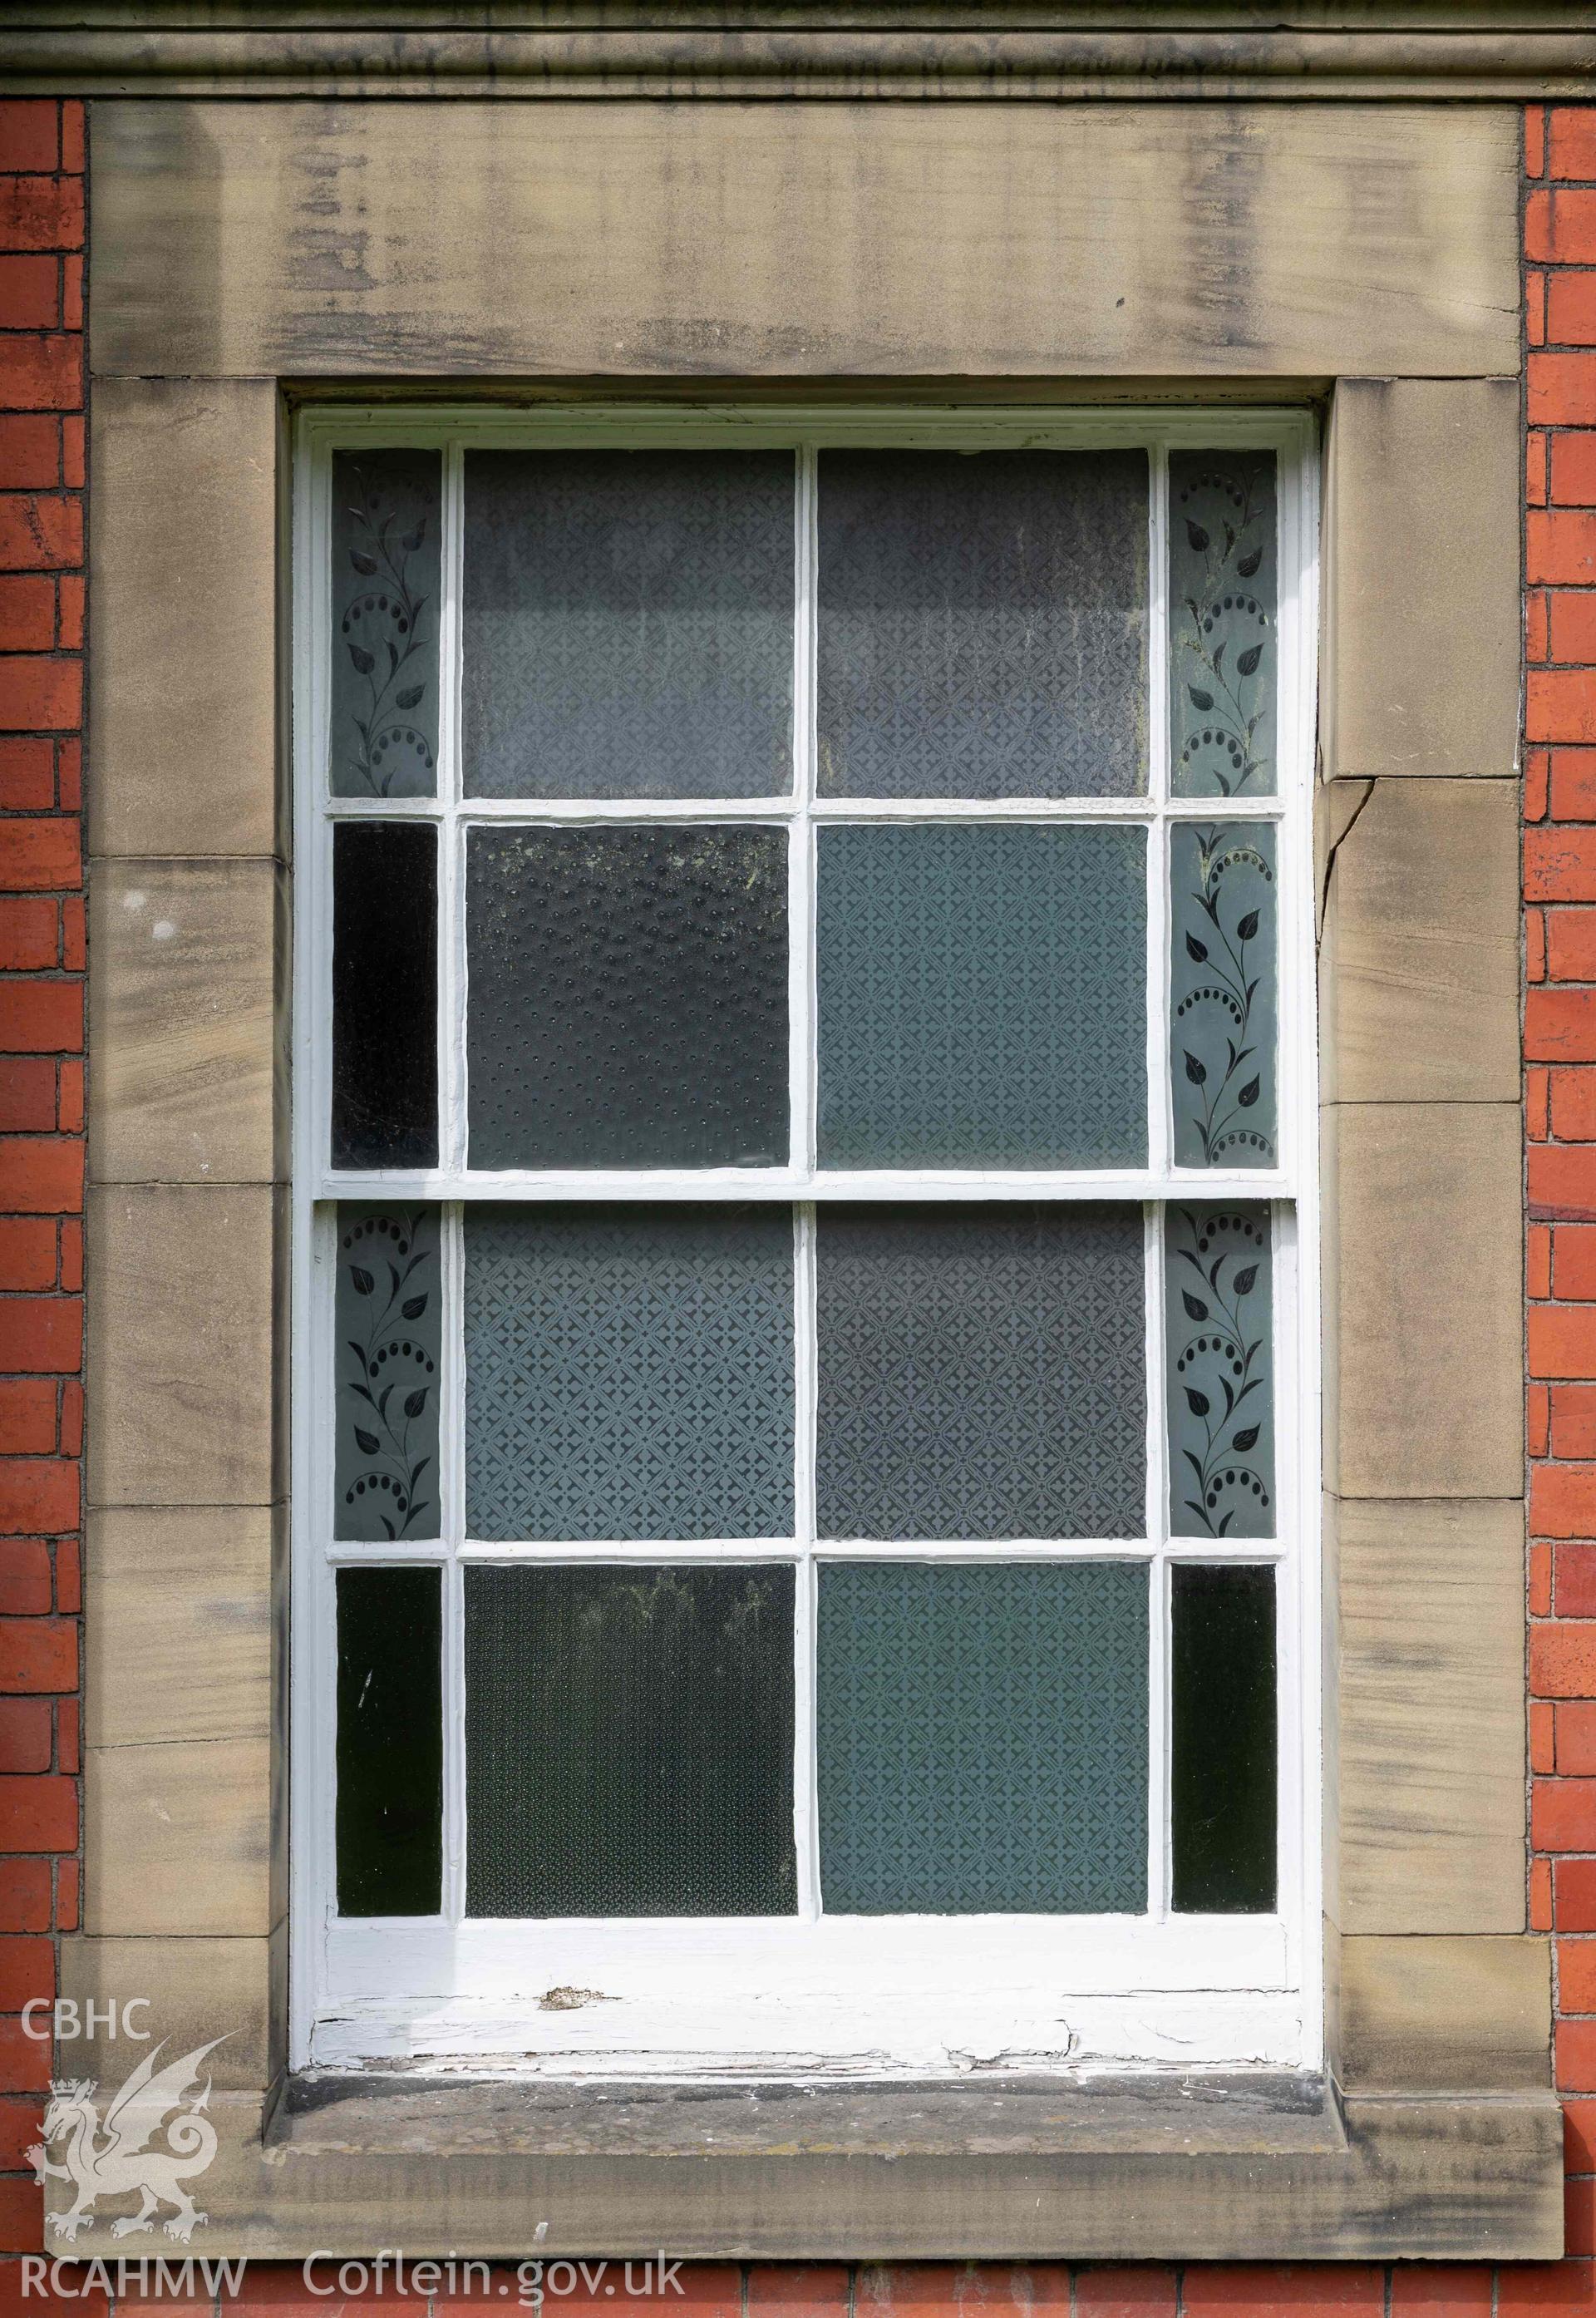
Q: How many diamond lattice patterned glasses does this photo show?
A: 6